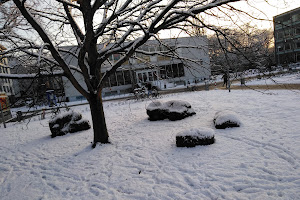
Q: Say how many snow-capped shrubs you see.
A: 4